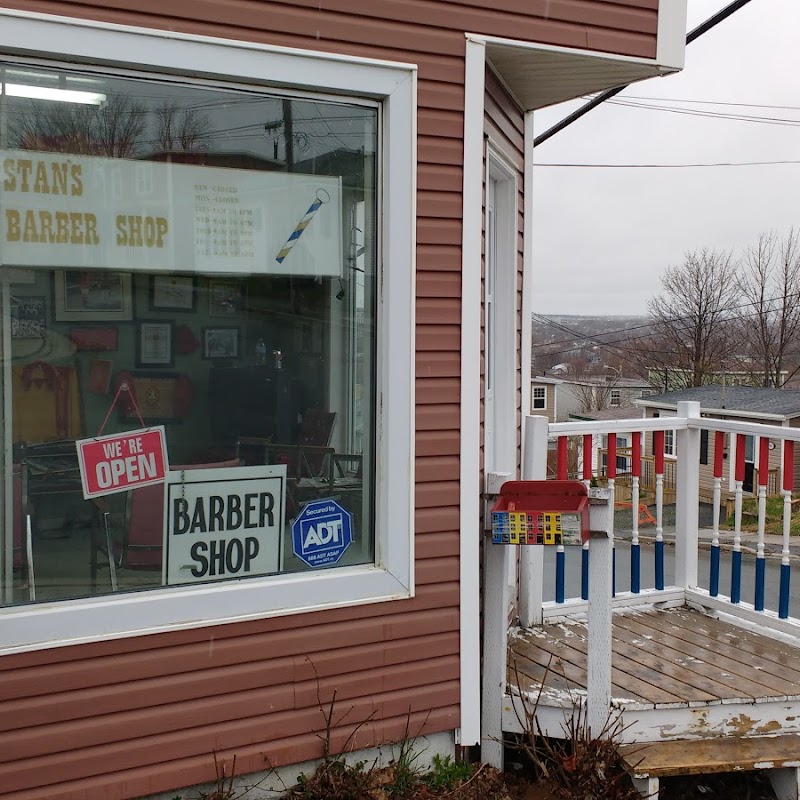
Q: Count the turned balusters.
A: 9